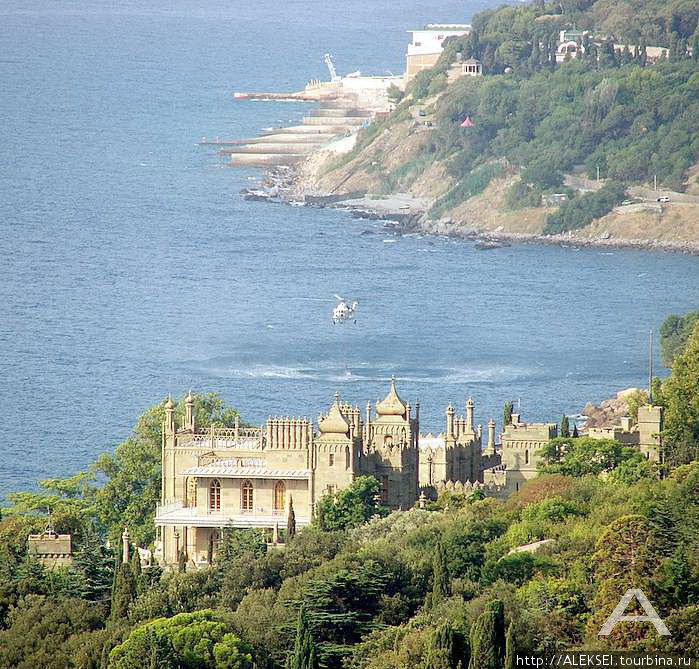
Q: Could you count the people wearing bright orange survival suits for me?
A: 0